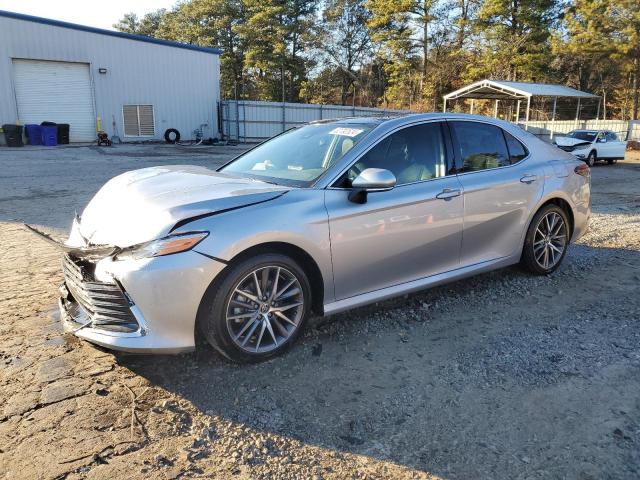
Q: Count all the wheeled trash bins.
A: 4